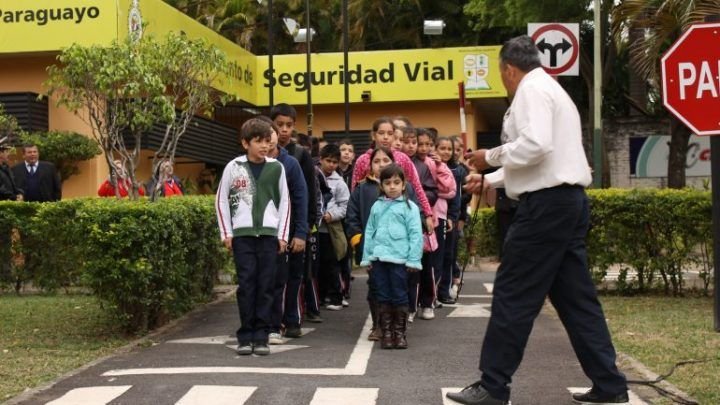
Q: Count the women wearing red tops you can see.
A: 2